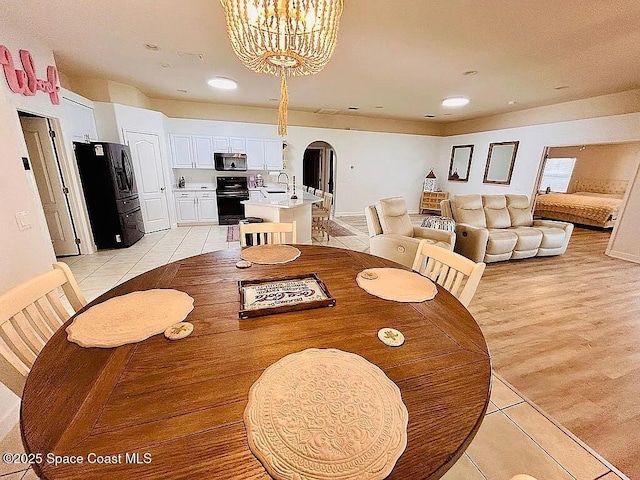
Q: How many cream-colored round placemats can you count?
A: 4